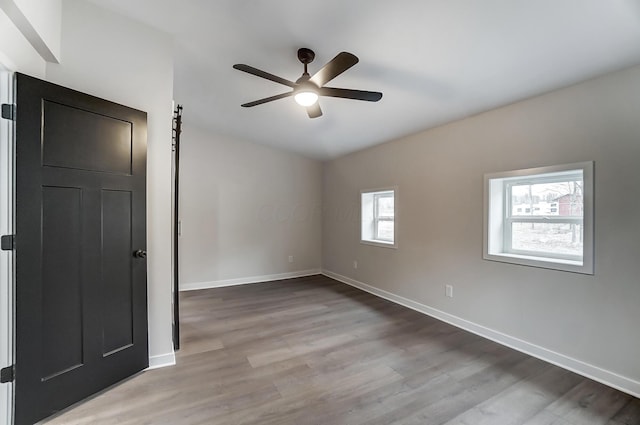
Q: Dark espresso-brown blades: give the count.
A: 5